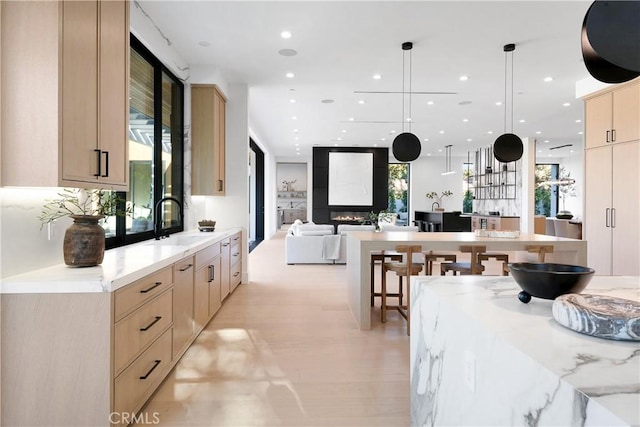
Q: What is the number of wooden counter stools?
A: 6